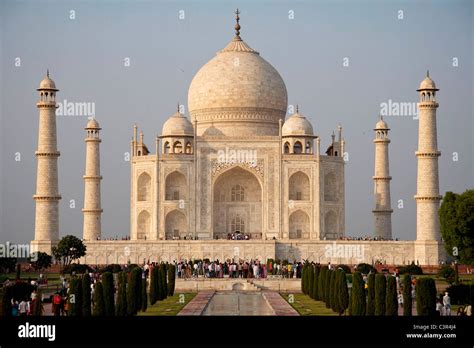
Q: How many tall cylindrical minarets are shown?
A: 4